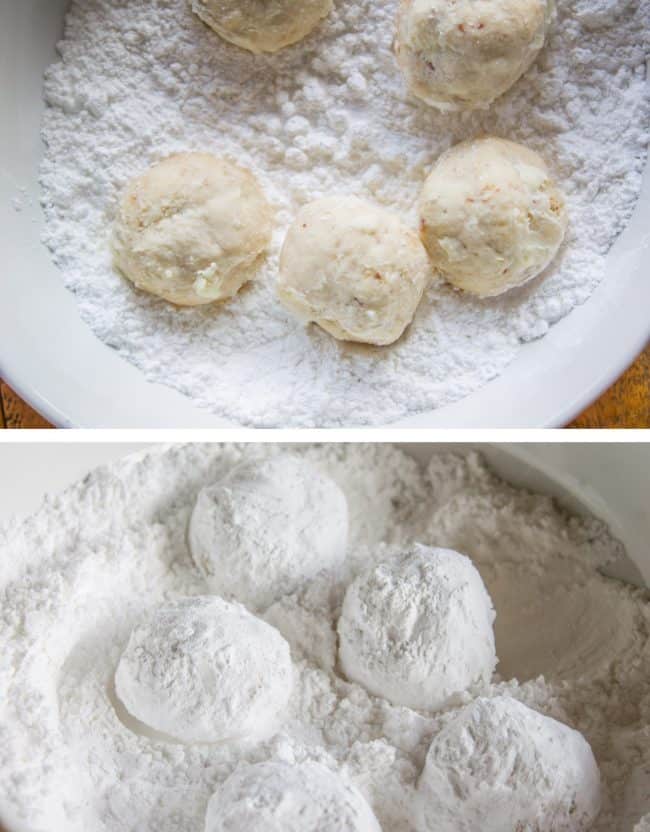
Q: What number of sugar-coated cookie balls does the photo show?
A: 5